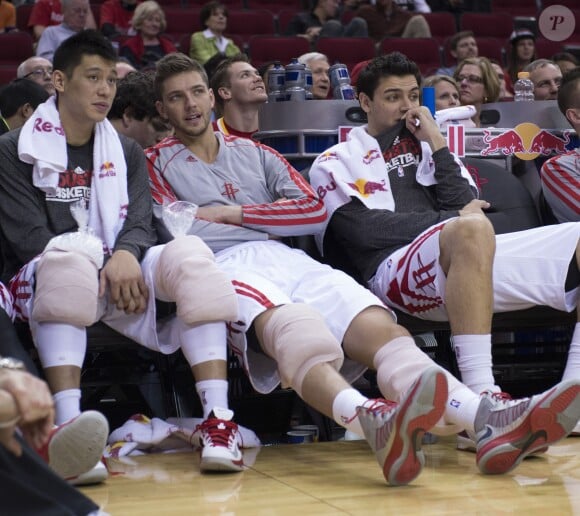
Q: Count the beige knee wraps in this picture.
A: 4